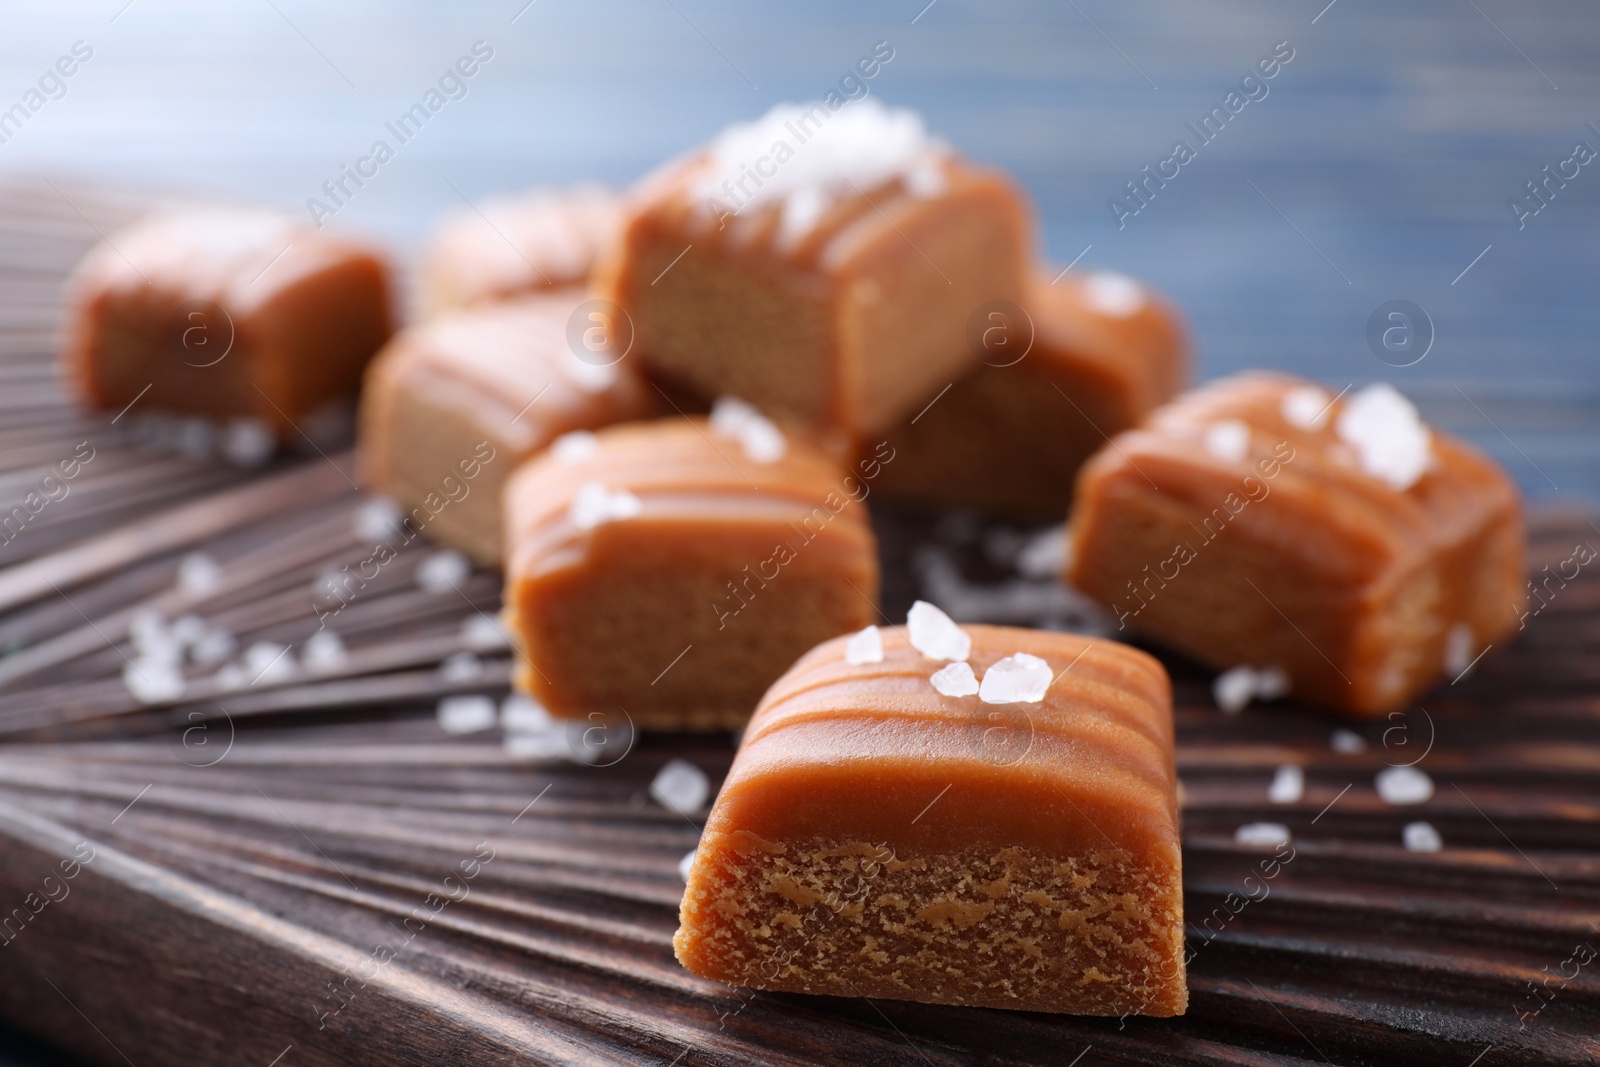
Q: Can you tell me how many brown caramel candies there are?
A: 8